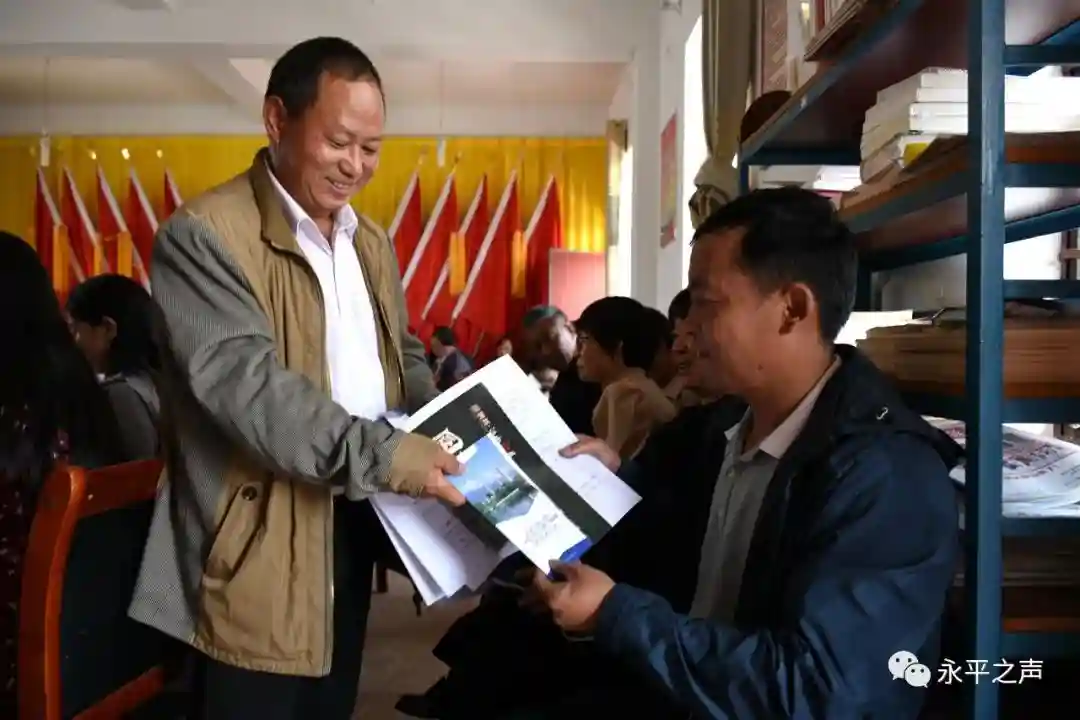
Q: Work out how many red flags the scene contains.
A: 10